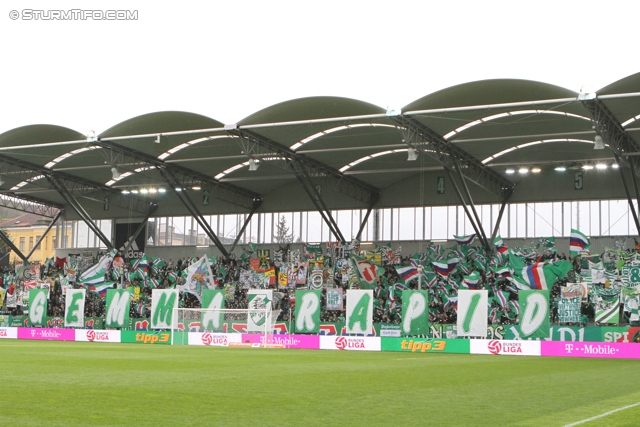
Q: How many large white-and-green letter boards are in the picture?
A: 10